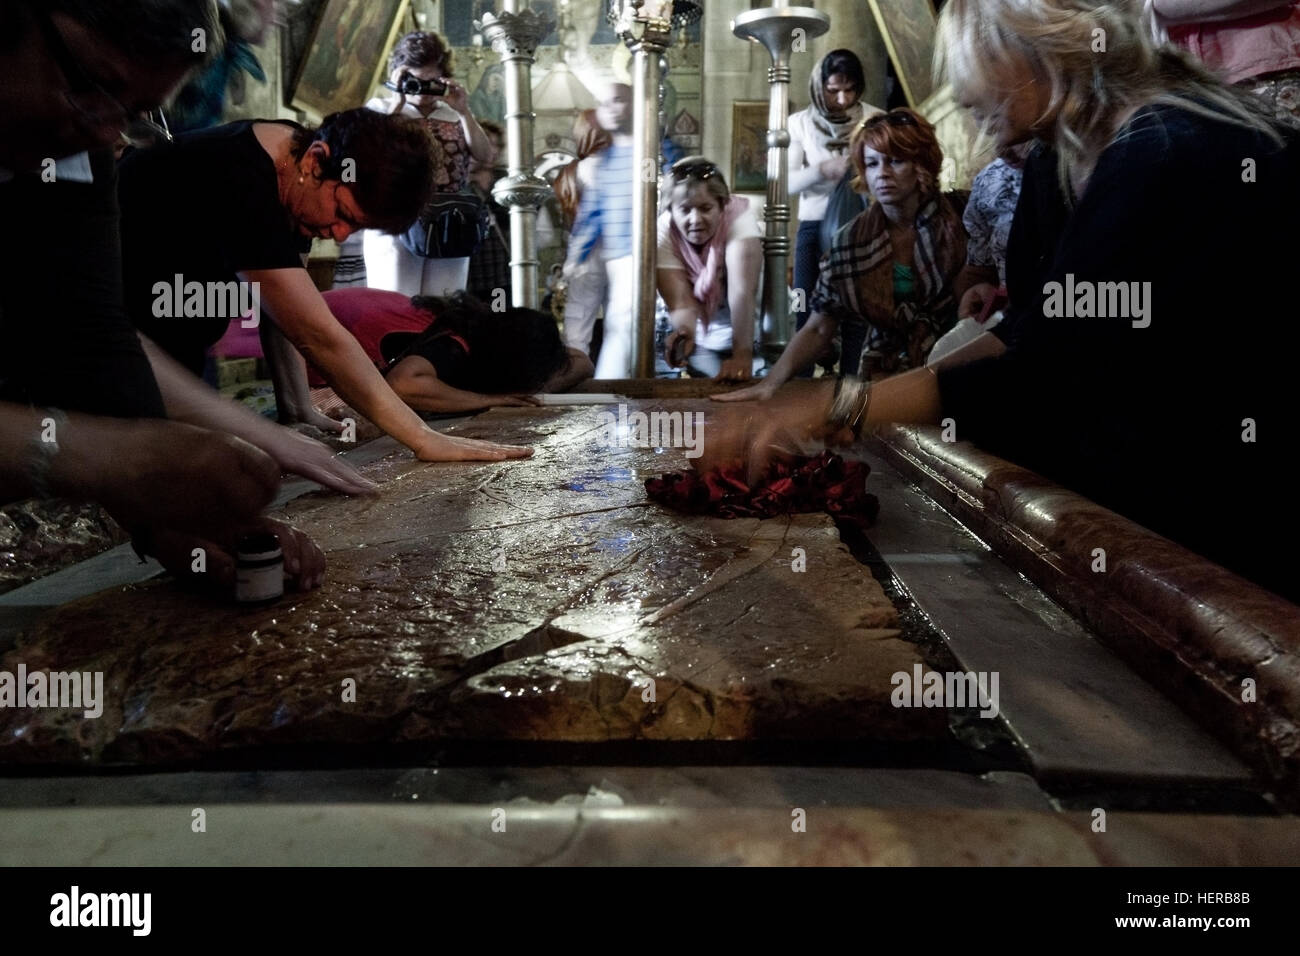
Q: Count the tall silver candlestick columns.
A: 3